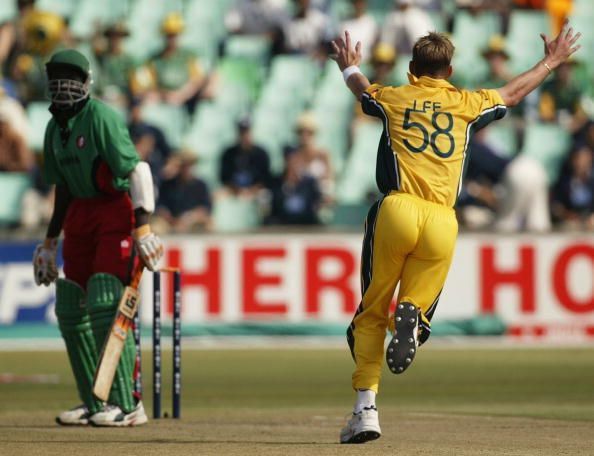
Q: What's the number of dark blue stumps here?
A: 3